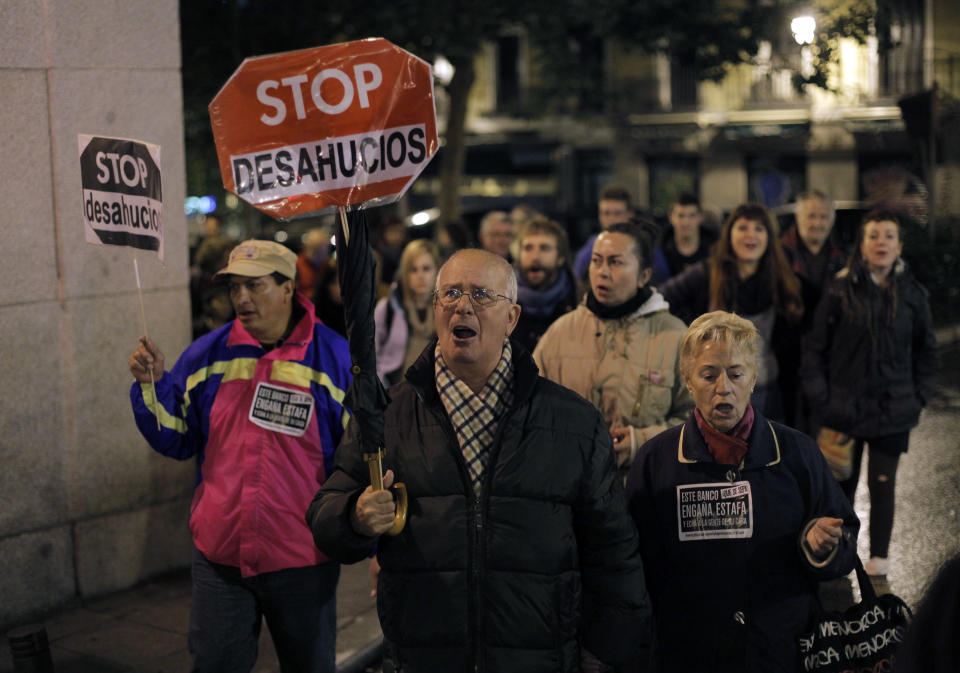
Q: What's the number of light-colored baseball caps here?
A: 1